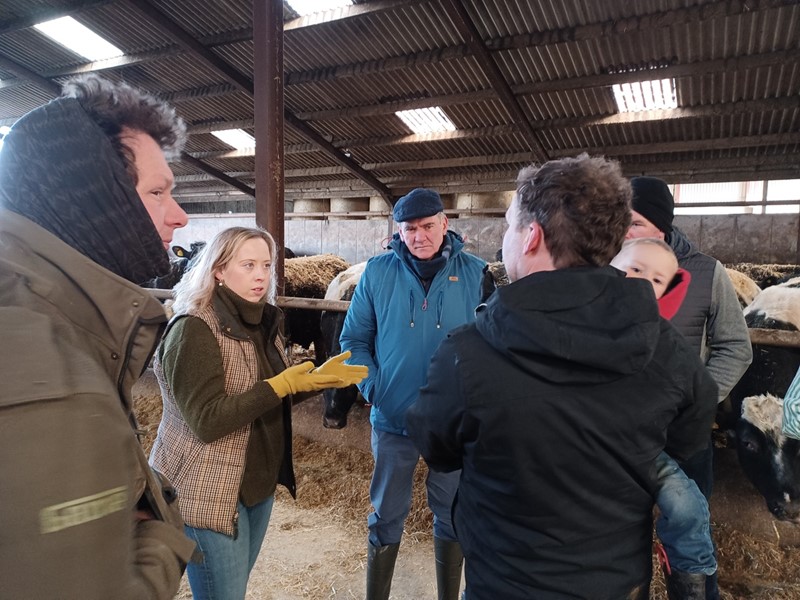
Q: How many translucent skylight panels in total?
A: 5